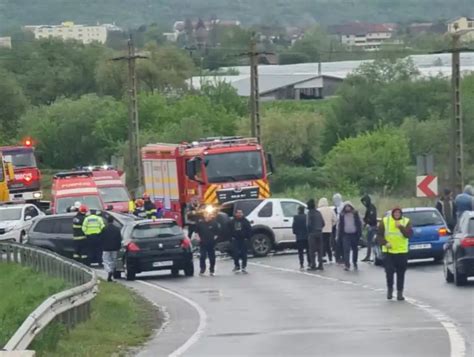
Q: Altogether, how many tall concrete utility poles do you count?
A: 3